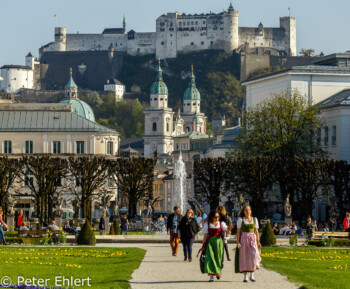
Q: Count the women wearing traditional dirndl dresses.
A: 2